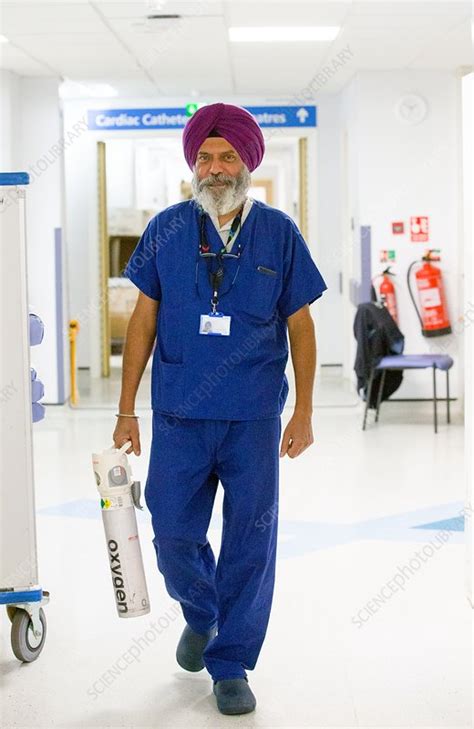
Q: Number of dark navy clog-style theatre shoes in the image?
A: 2